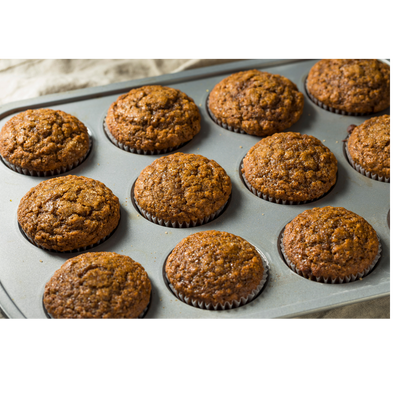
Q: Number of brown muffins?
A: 11